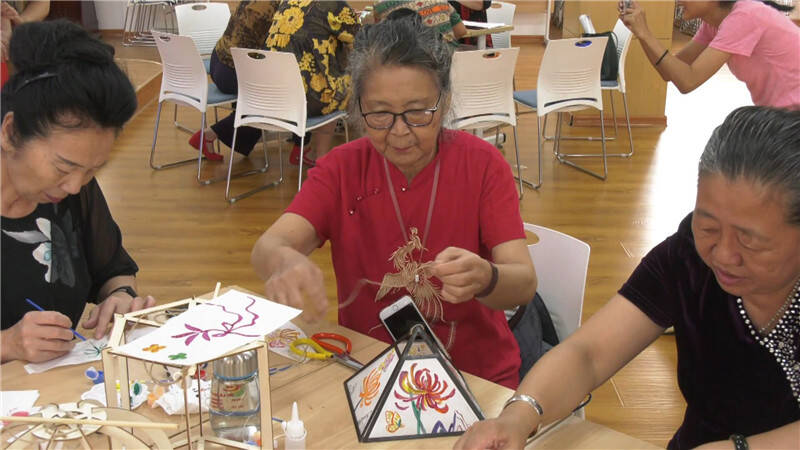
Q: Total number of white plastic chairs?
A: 8